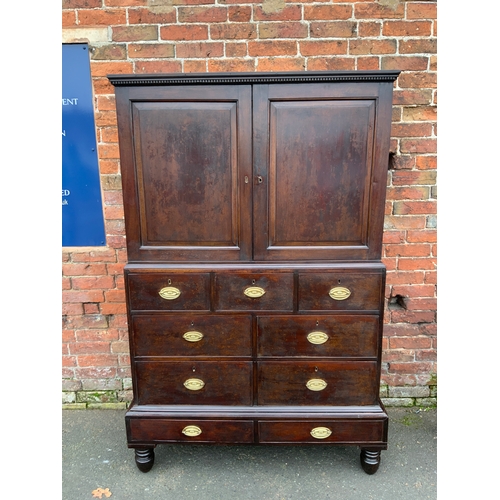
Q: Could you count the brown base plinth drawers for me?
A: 2